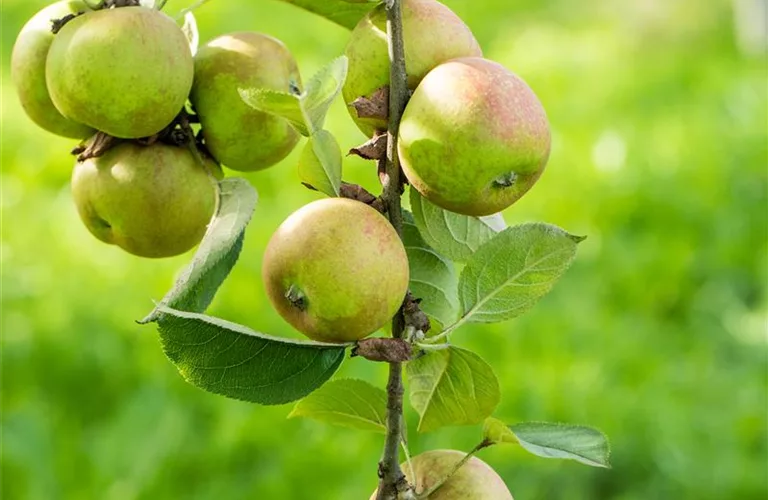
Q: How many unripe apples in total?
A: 8